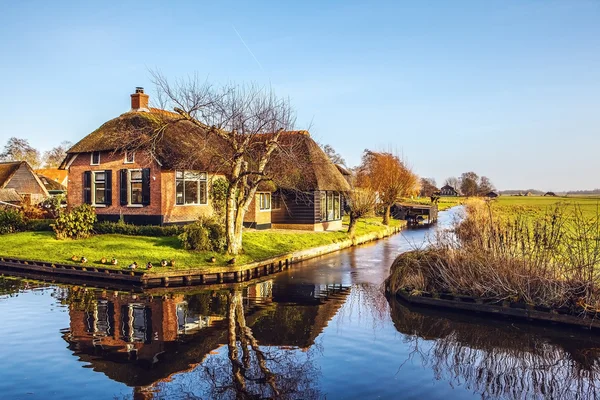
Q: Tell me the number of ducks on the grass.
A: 10